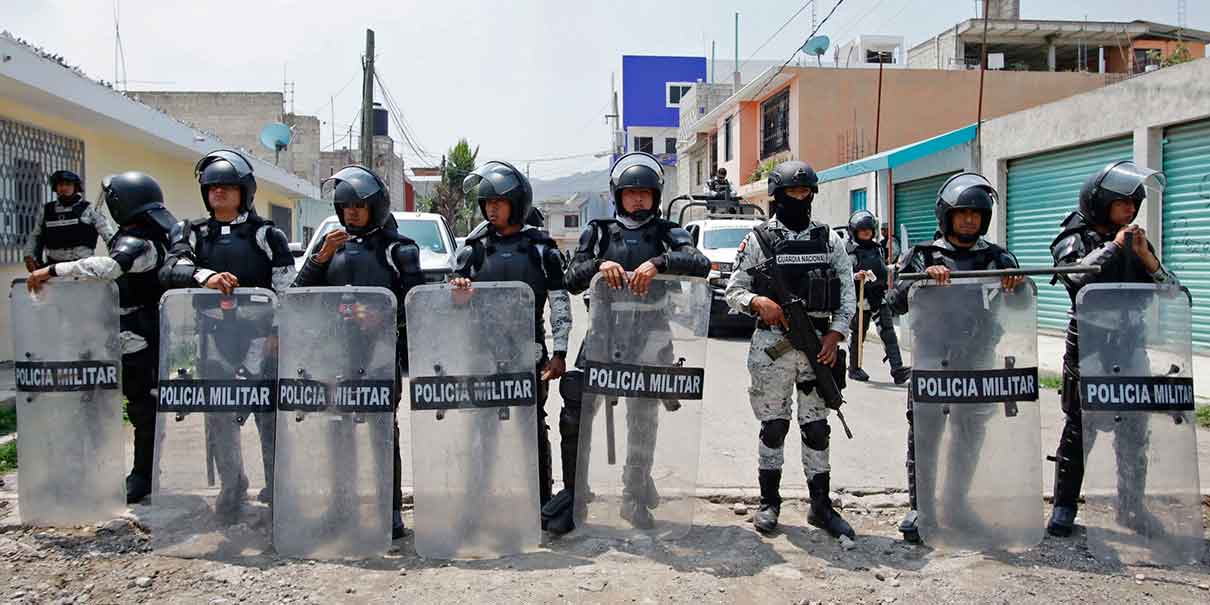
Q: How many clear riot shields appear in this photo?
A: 7